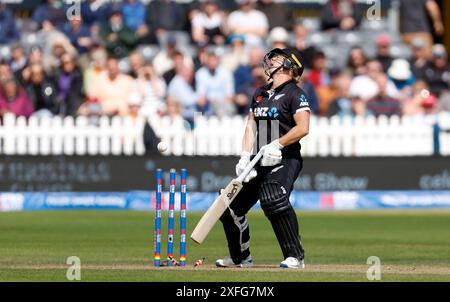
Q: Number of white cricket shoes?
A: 2